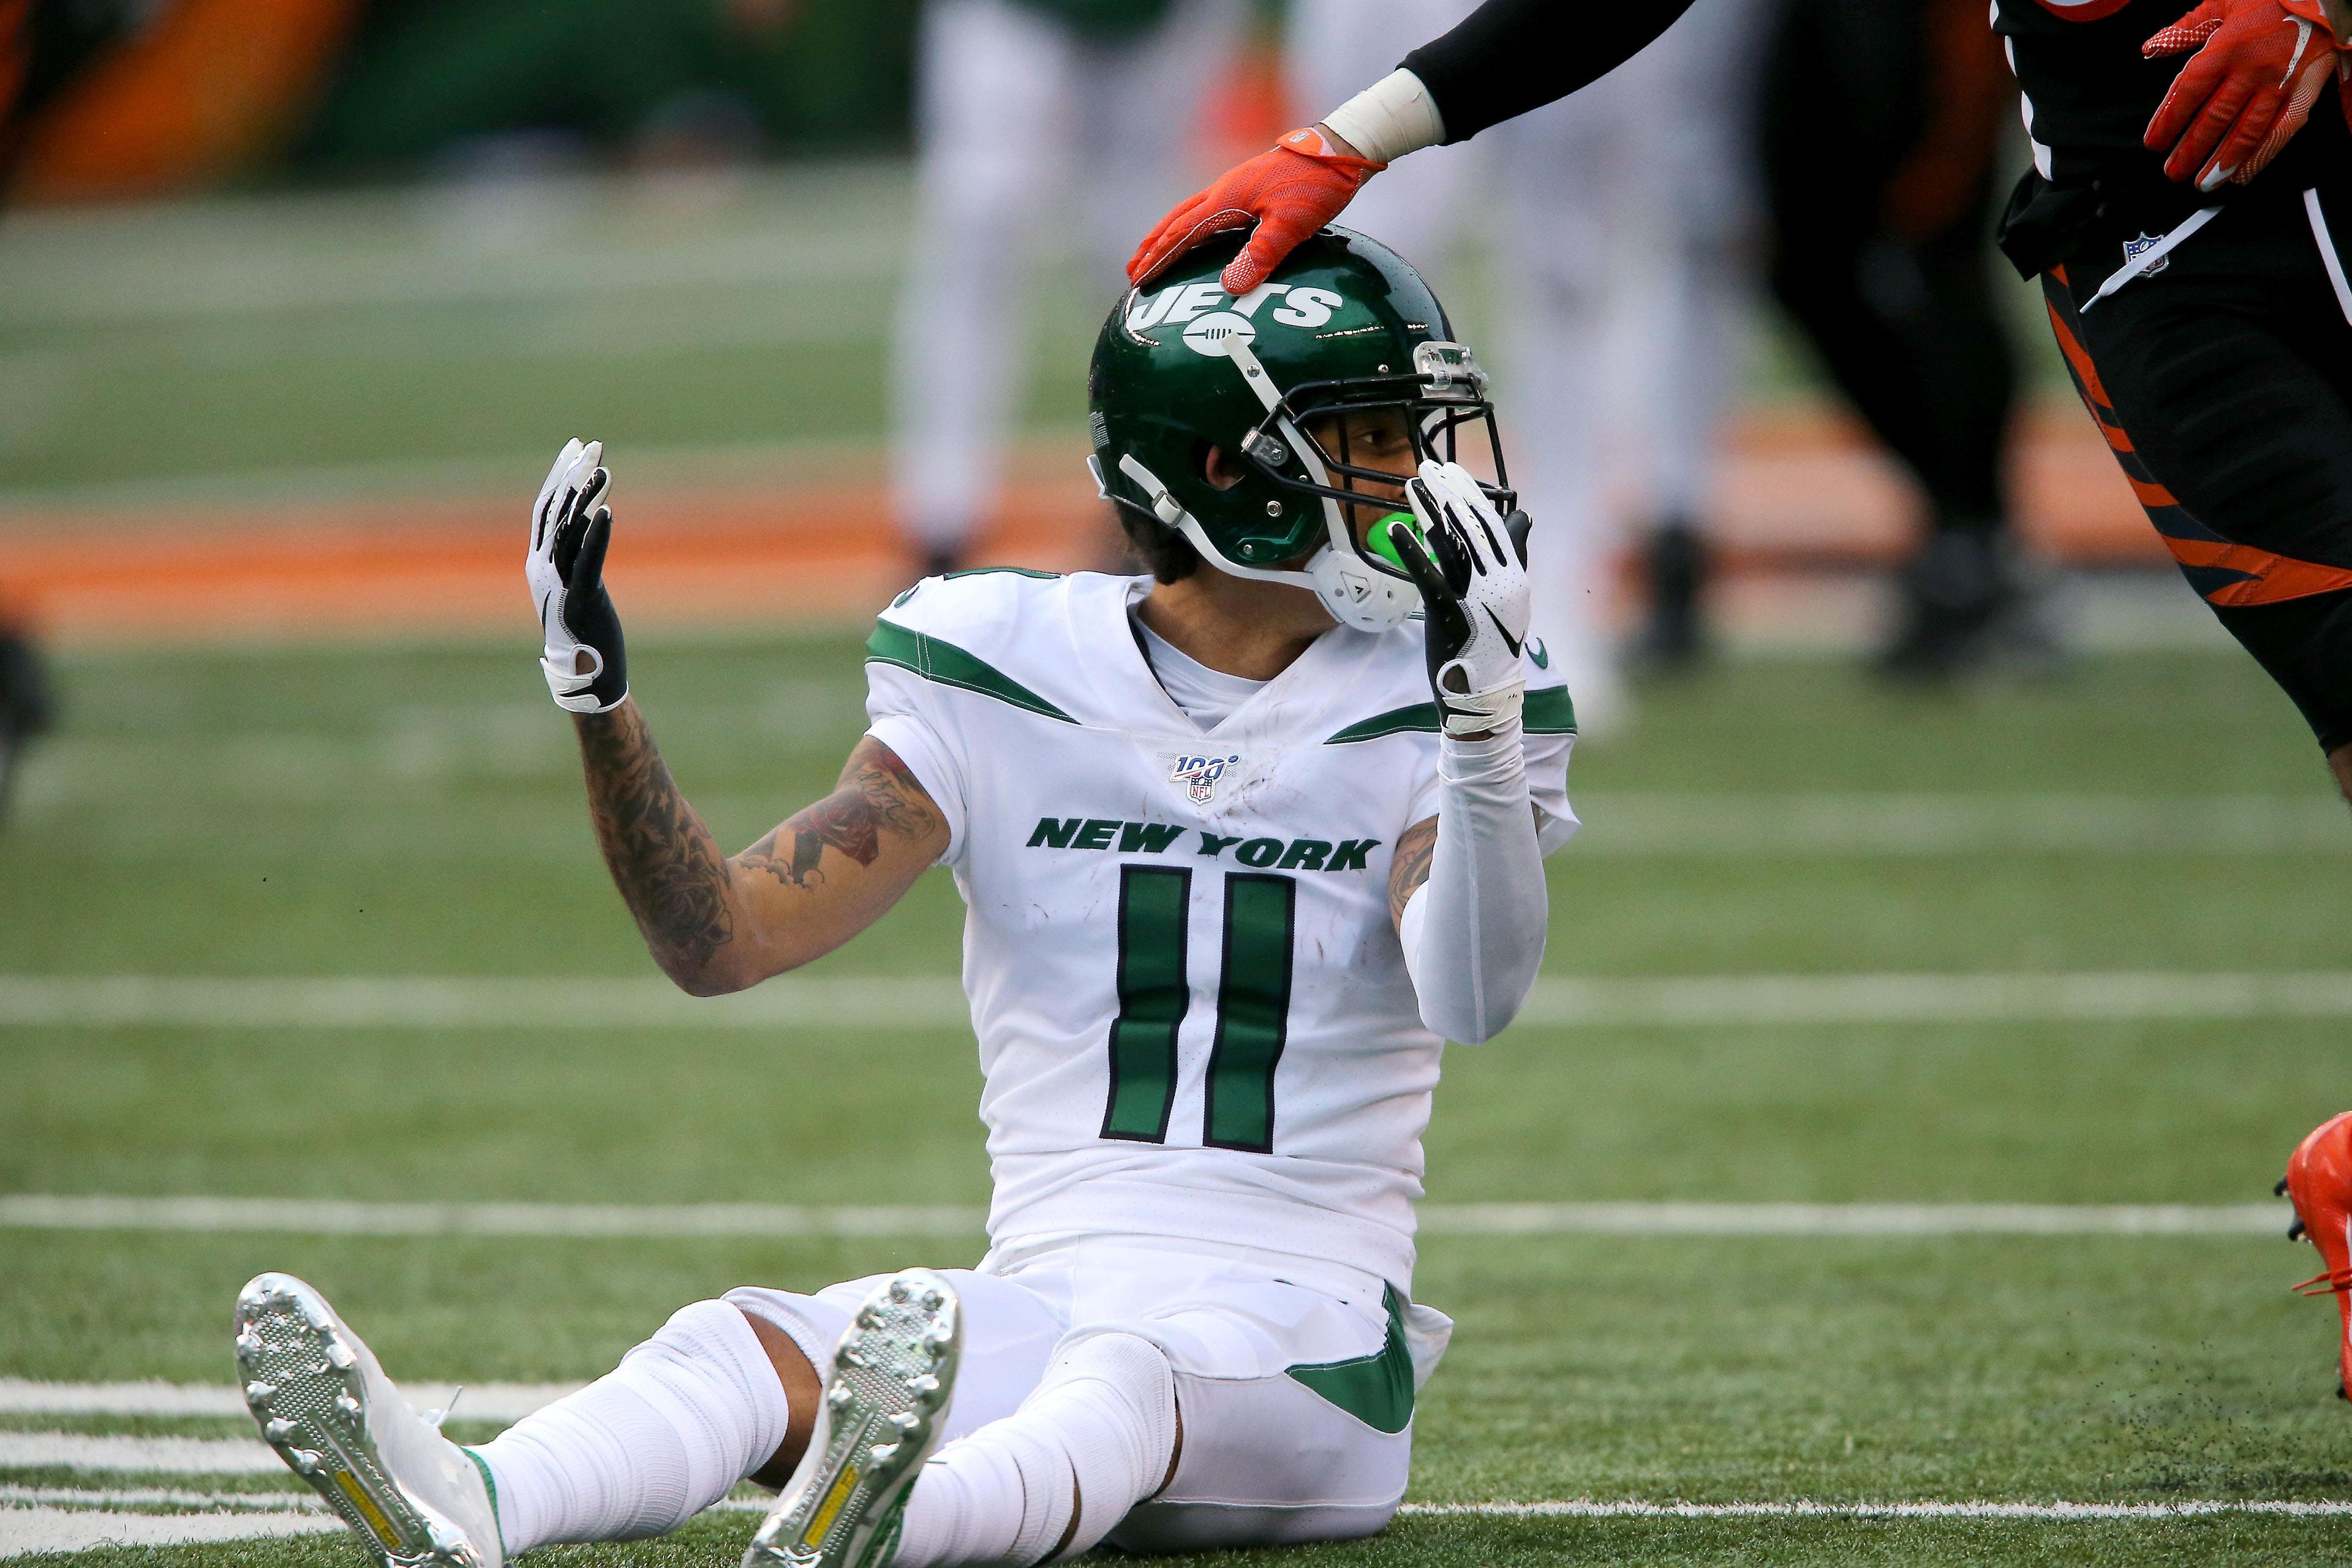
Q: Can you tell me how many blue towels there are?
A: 0